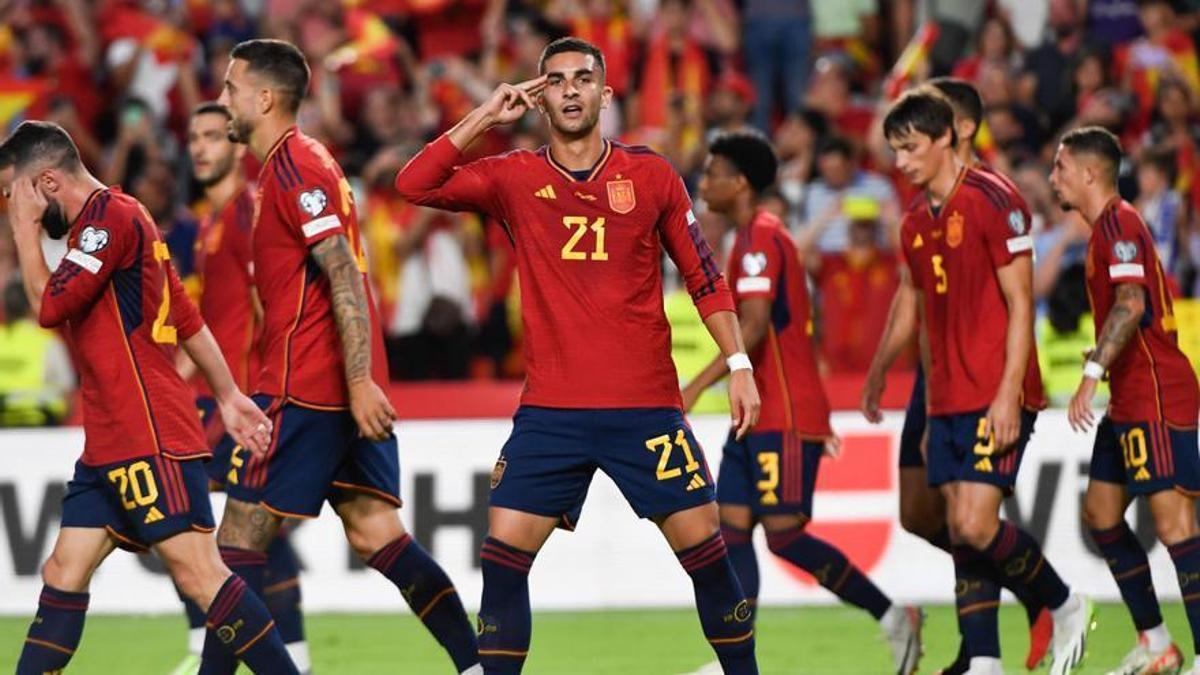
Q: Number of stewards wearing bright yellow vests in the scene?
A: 3